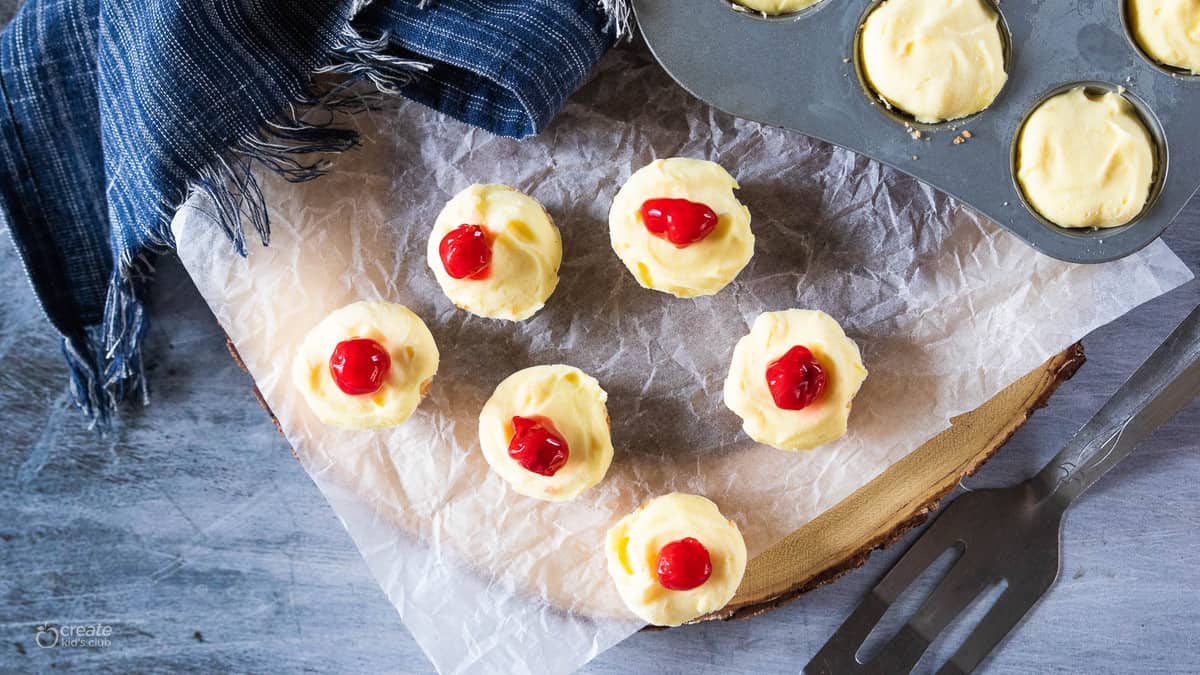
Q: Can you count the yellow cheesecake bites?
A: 10